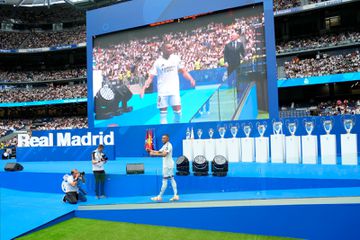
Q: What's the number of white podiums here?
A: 12